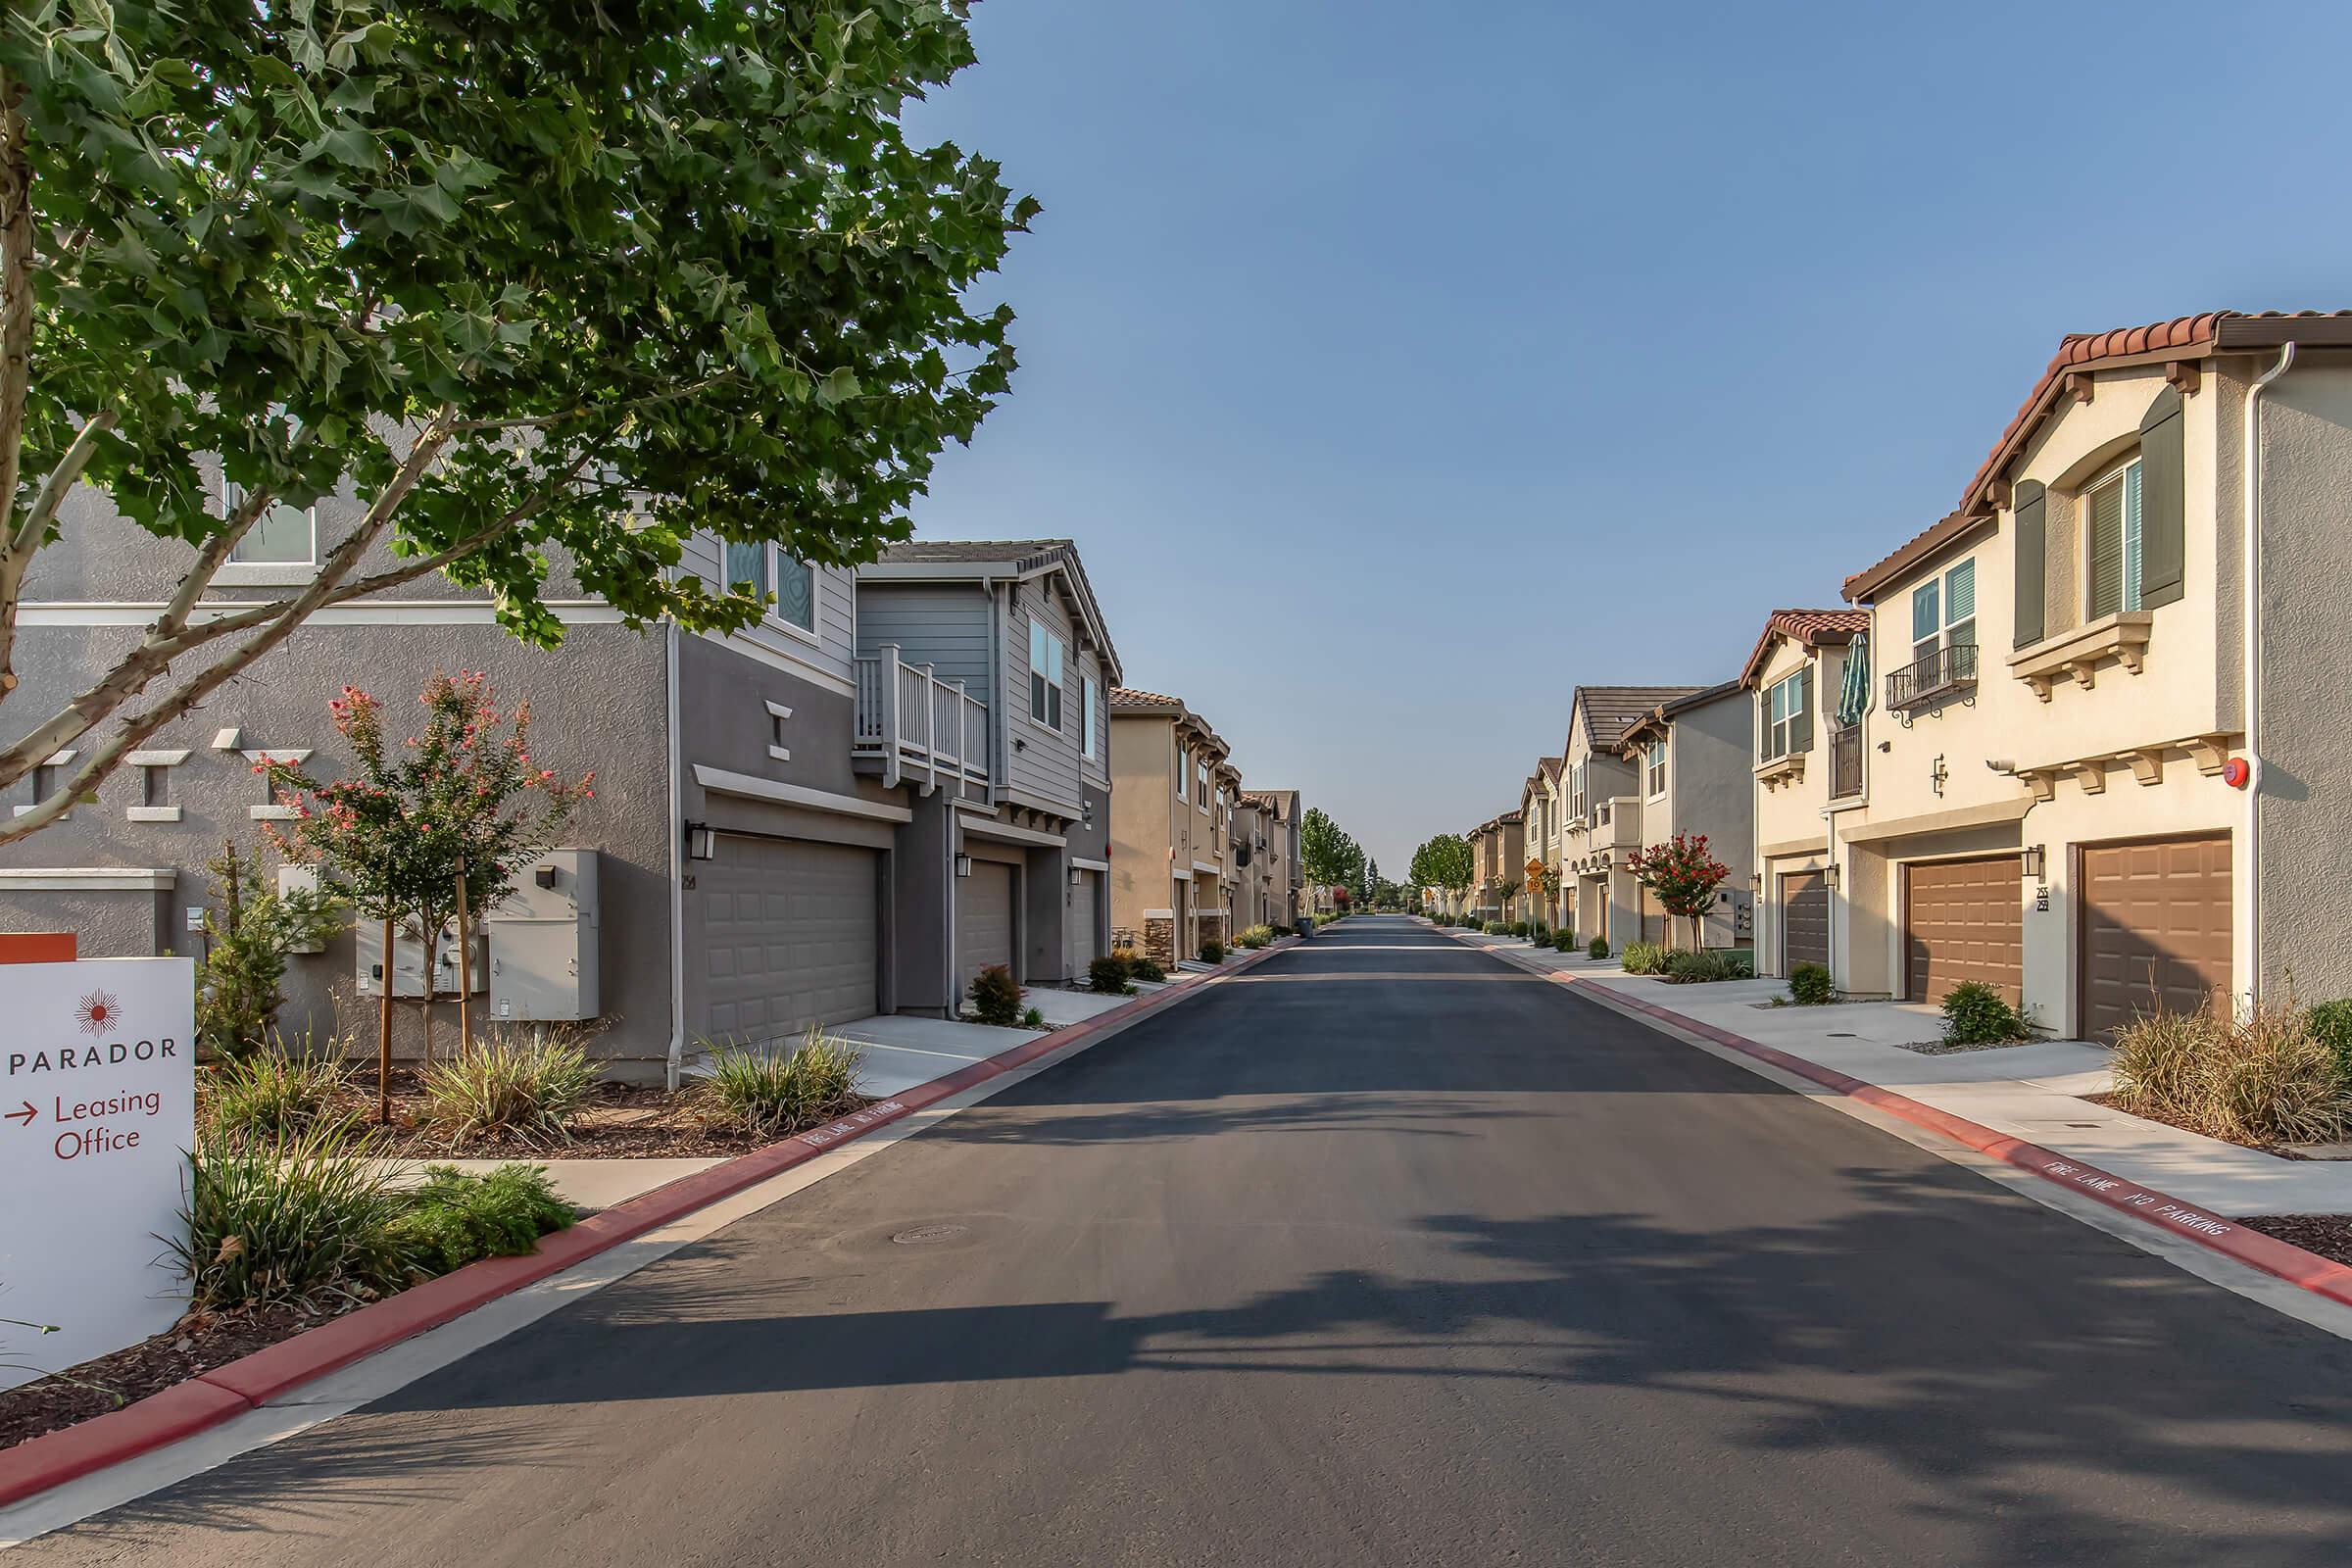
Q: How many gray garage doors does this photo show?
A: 3